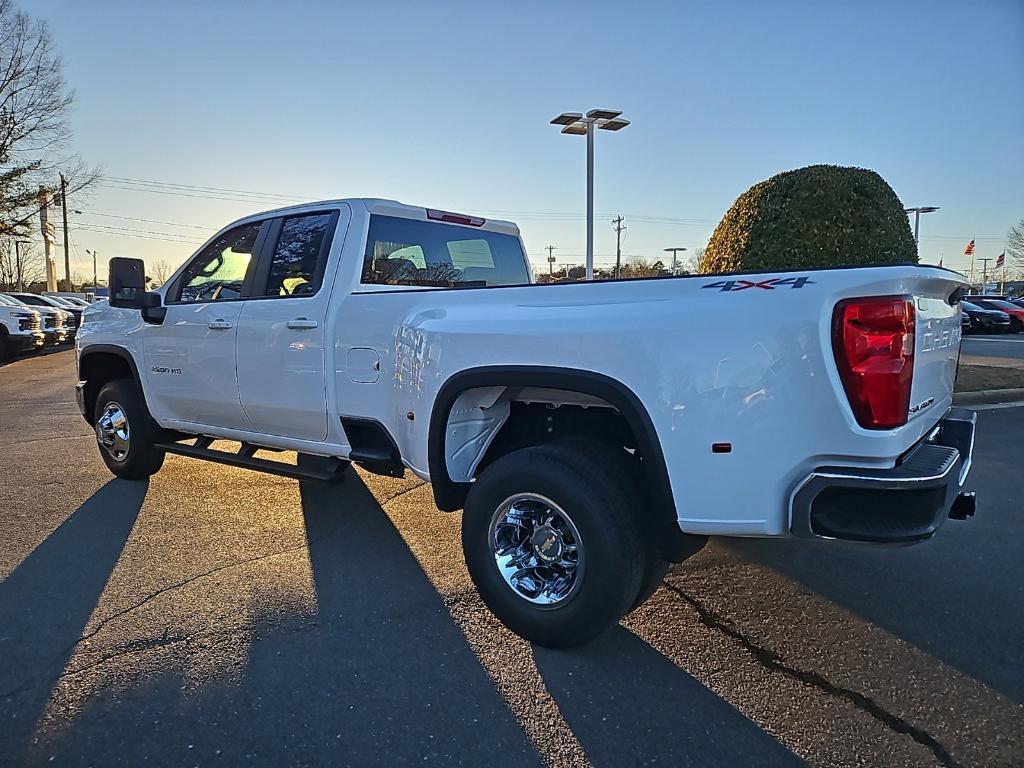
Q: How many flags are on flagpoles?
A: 3